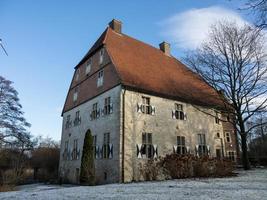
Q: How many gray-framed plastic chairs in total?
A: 0